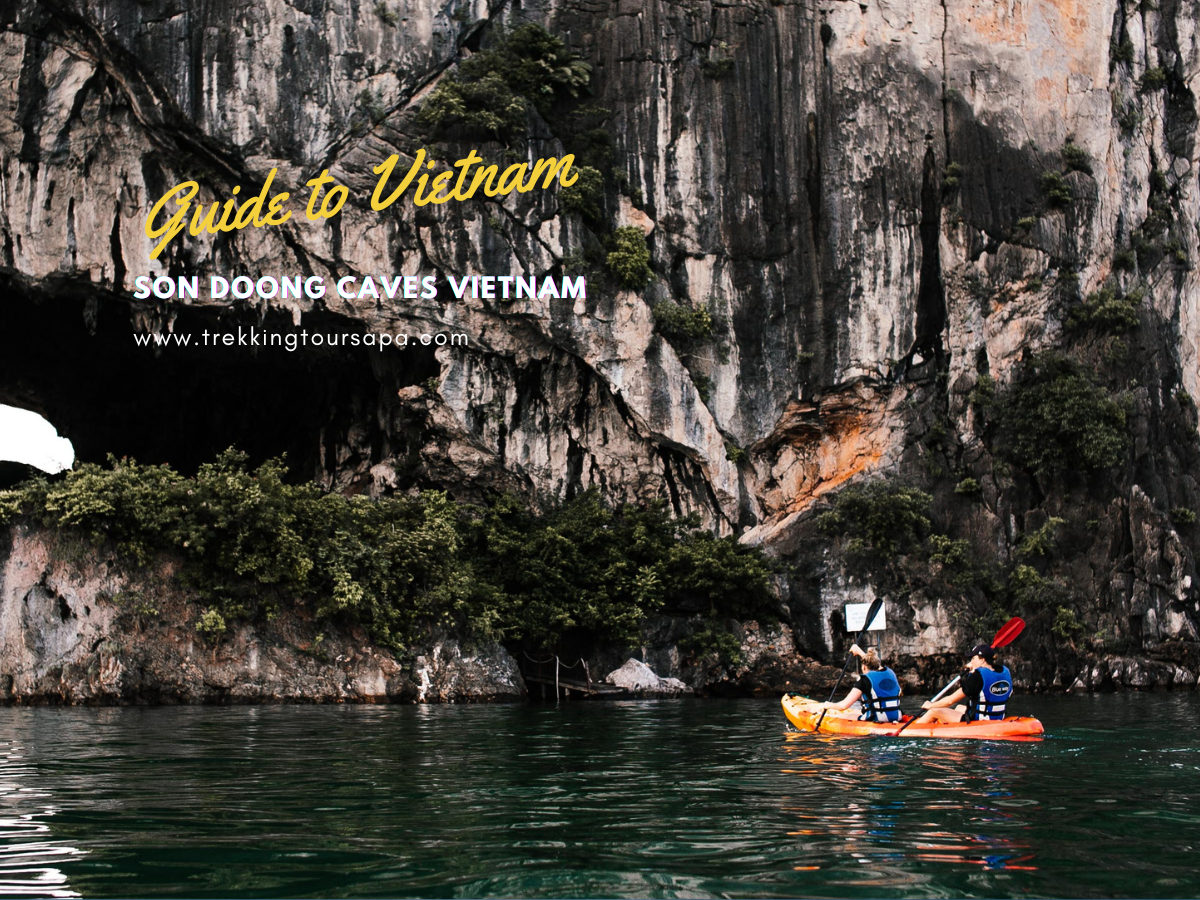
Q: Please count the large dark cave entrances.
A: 1